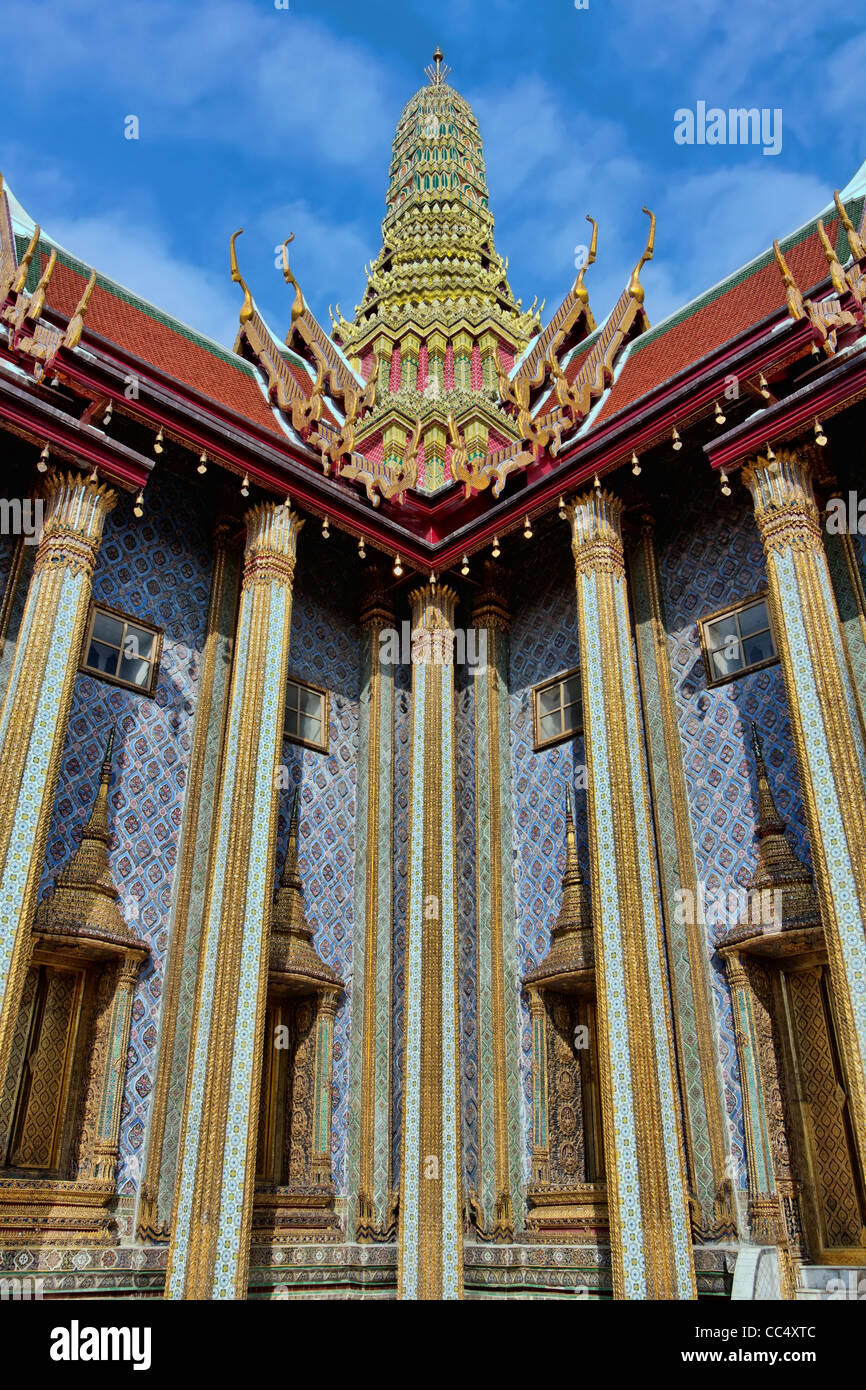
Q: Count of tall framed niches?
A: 4